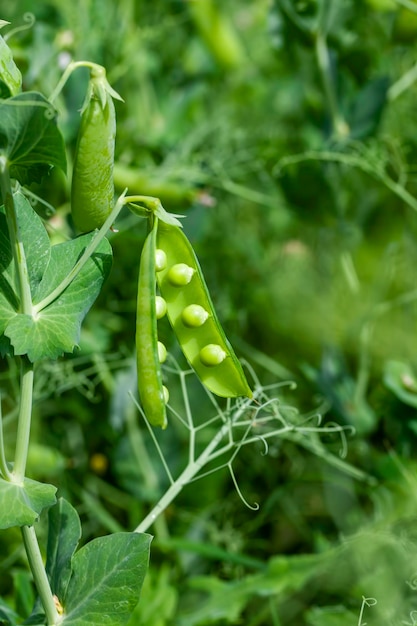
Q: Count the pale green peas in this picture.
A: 7